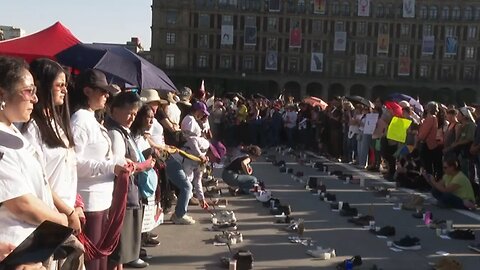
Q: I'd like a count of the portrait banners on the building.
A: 15